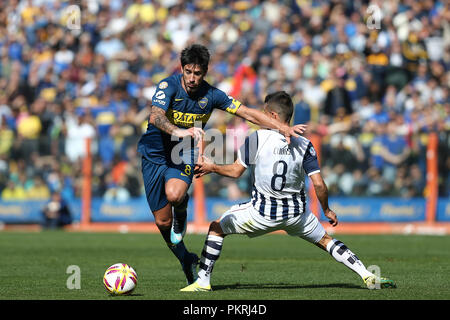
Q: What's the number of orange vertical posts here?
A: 4